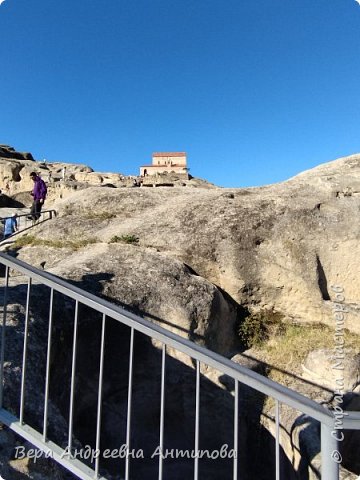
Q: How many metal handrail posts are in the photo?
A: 11